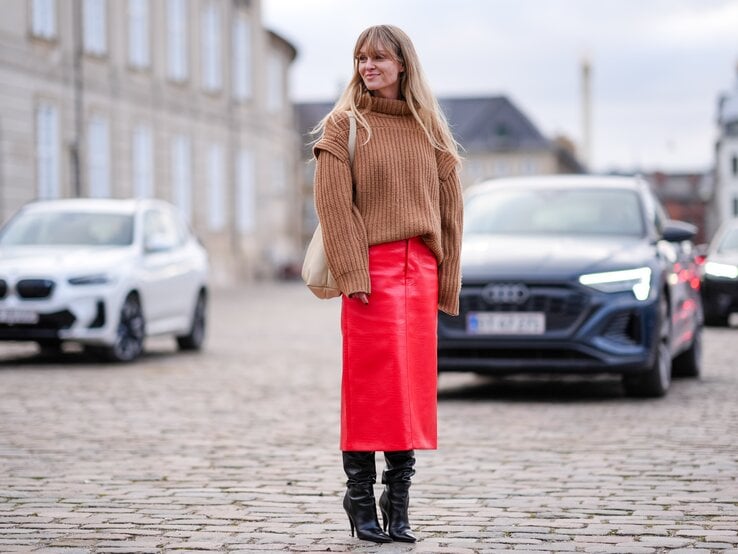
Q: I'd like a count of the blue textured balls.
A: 0